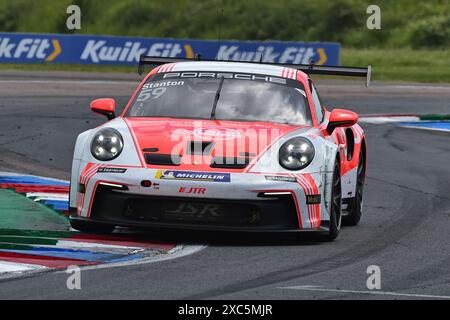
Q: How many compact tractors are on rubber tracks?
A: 0